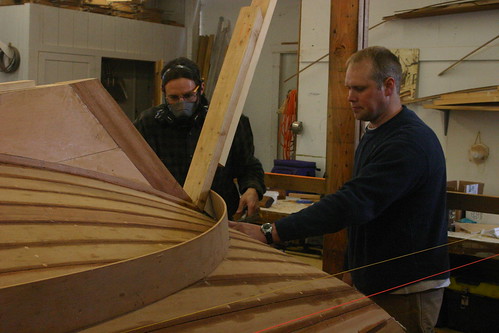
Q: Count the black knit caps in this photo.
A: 1